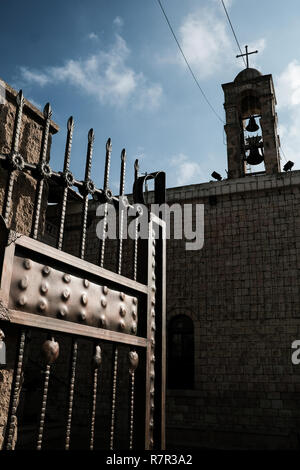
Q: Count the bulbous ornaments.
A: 3